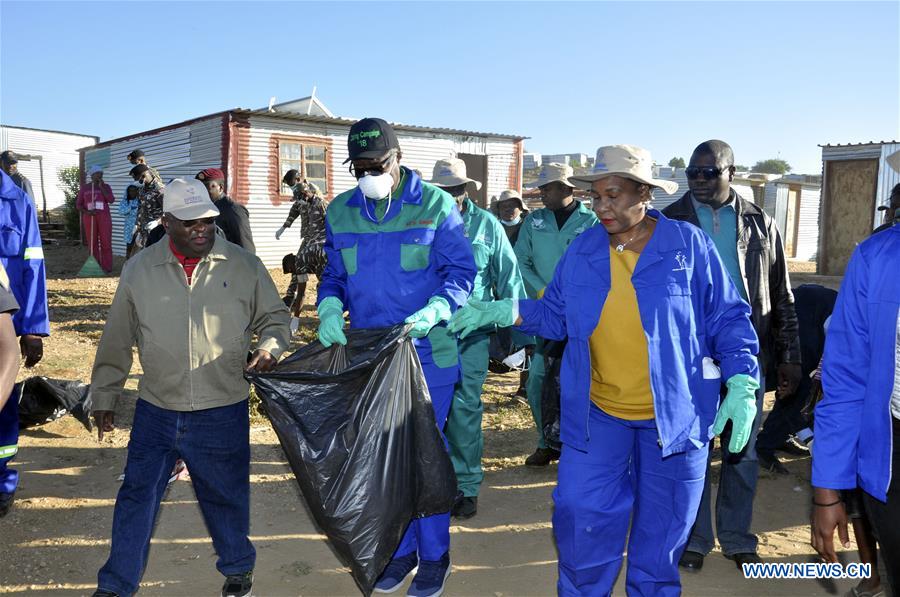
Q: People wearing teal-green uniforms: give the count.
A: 2